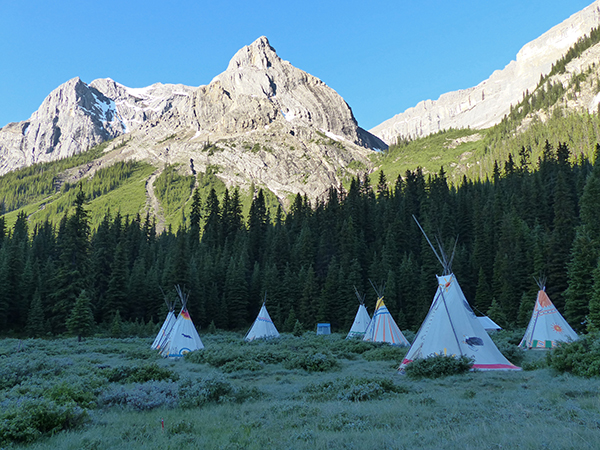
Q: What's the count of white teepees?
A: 7